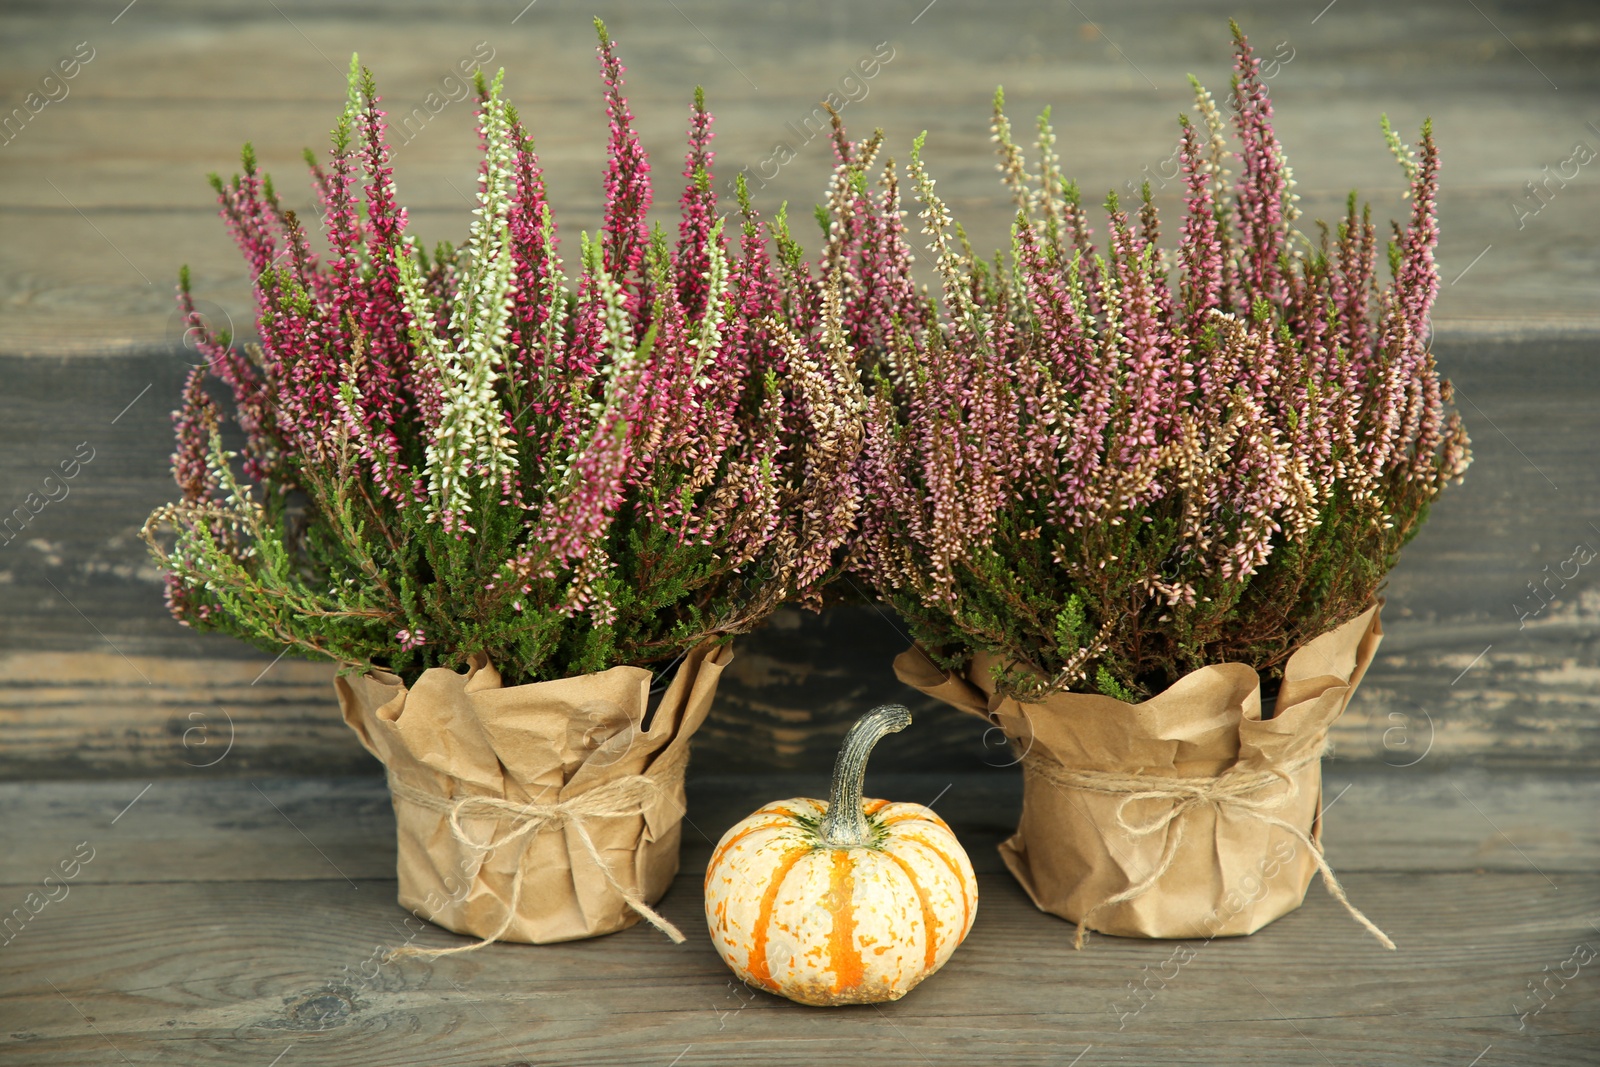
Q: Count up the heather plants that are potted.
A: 2